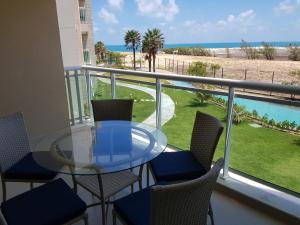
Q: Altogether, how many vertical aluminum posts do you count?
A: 6